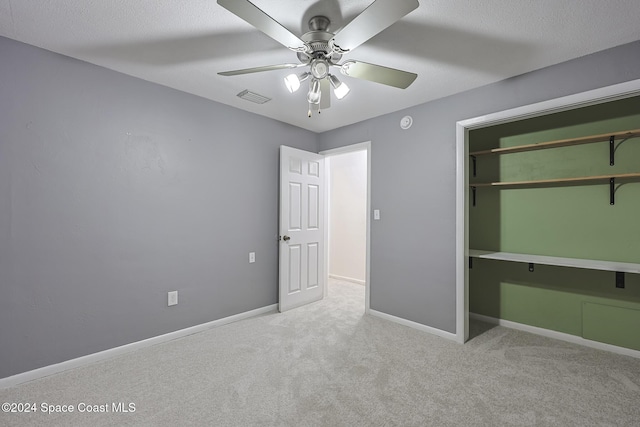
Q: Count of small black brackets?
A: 7